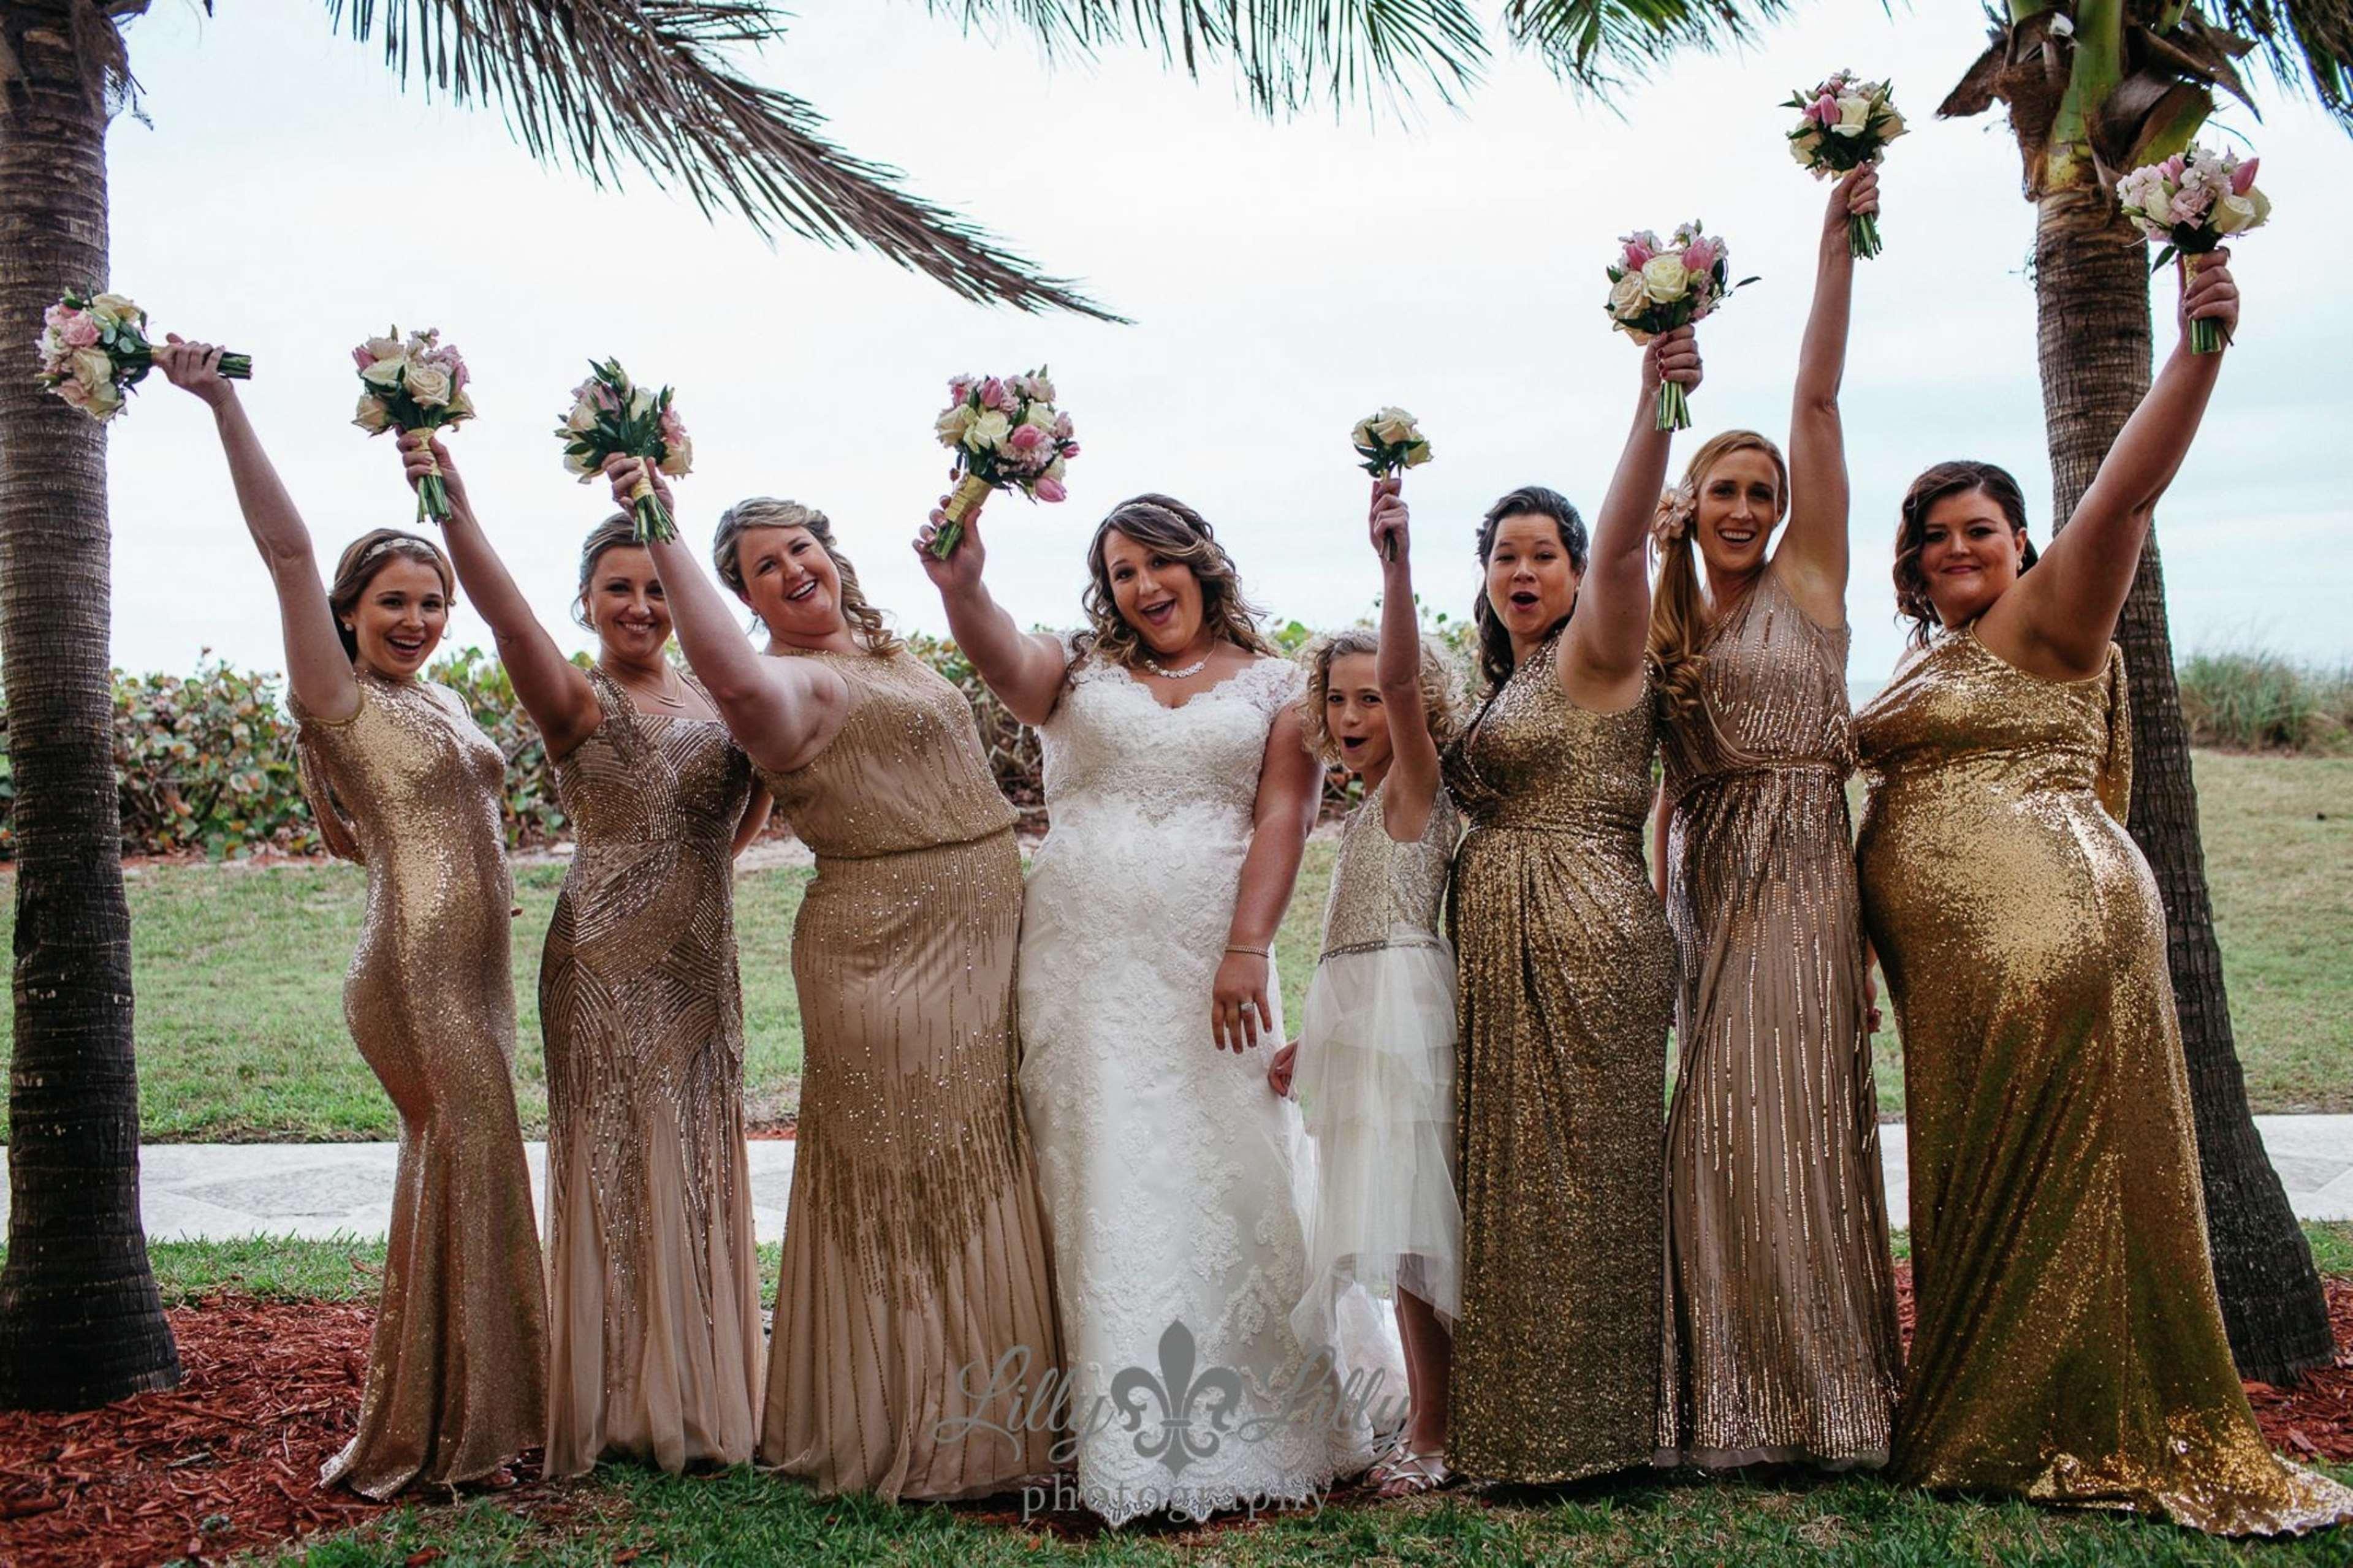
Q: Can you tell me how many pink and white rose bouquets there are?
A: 7